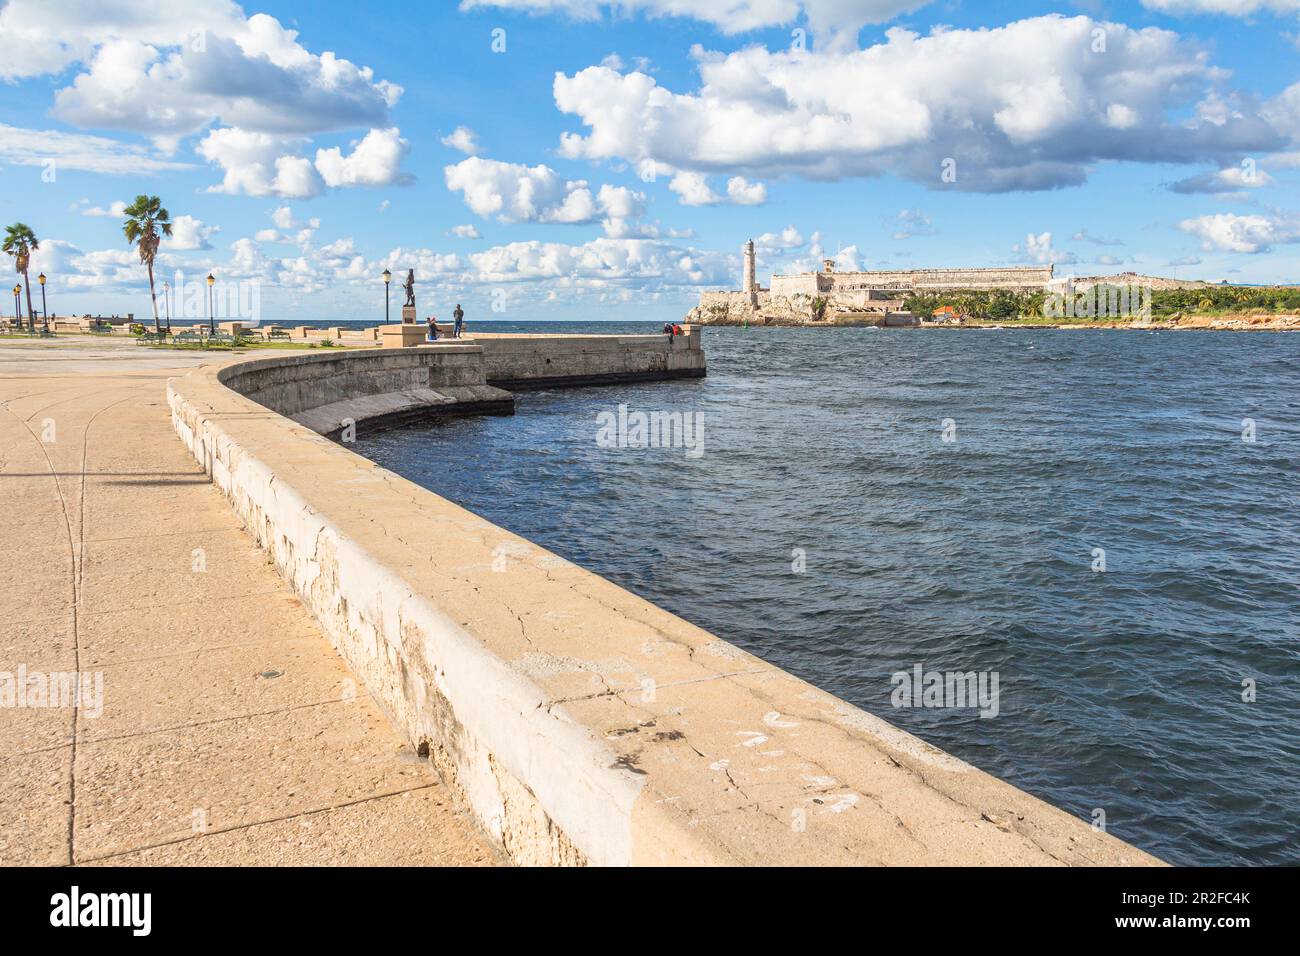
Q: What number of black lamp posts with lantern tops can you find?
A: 6